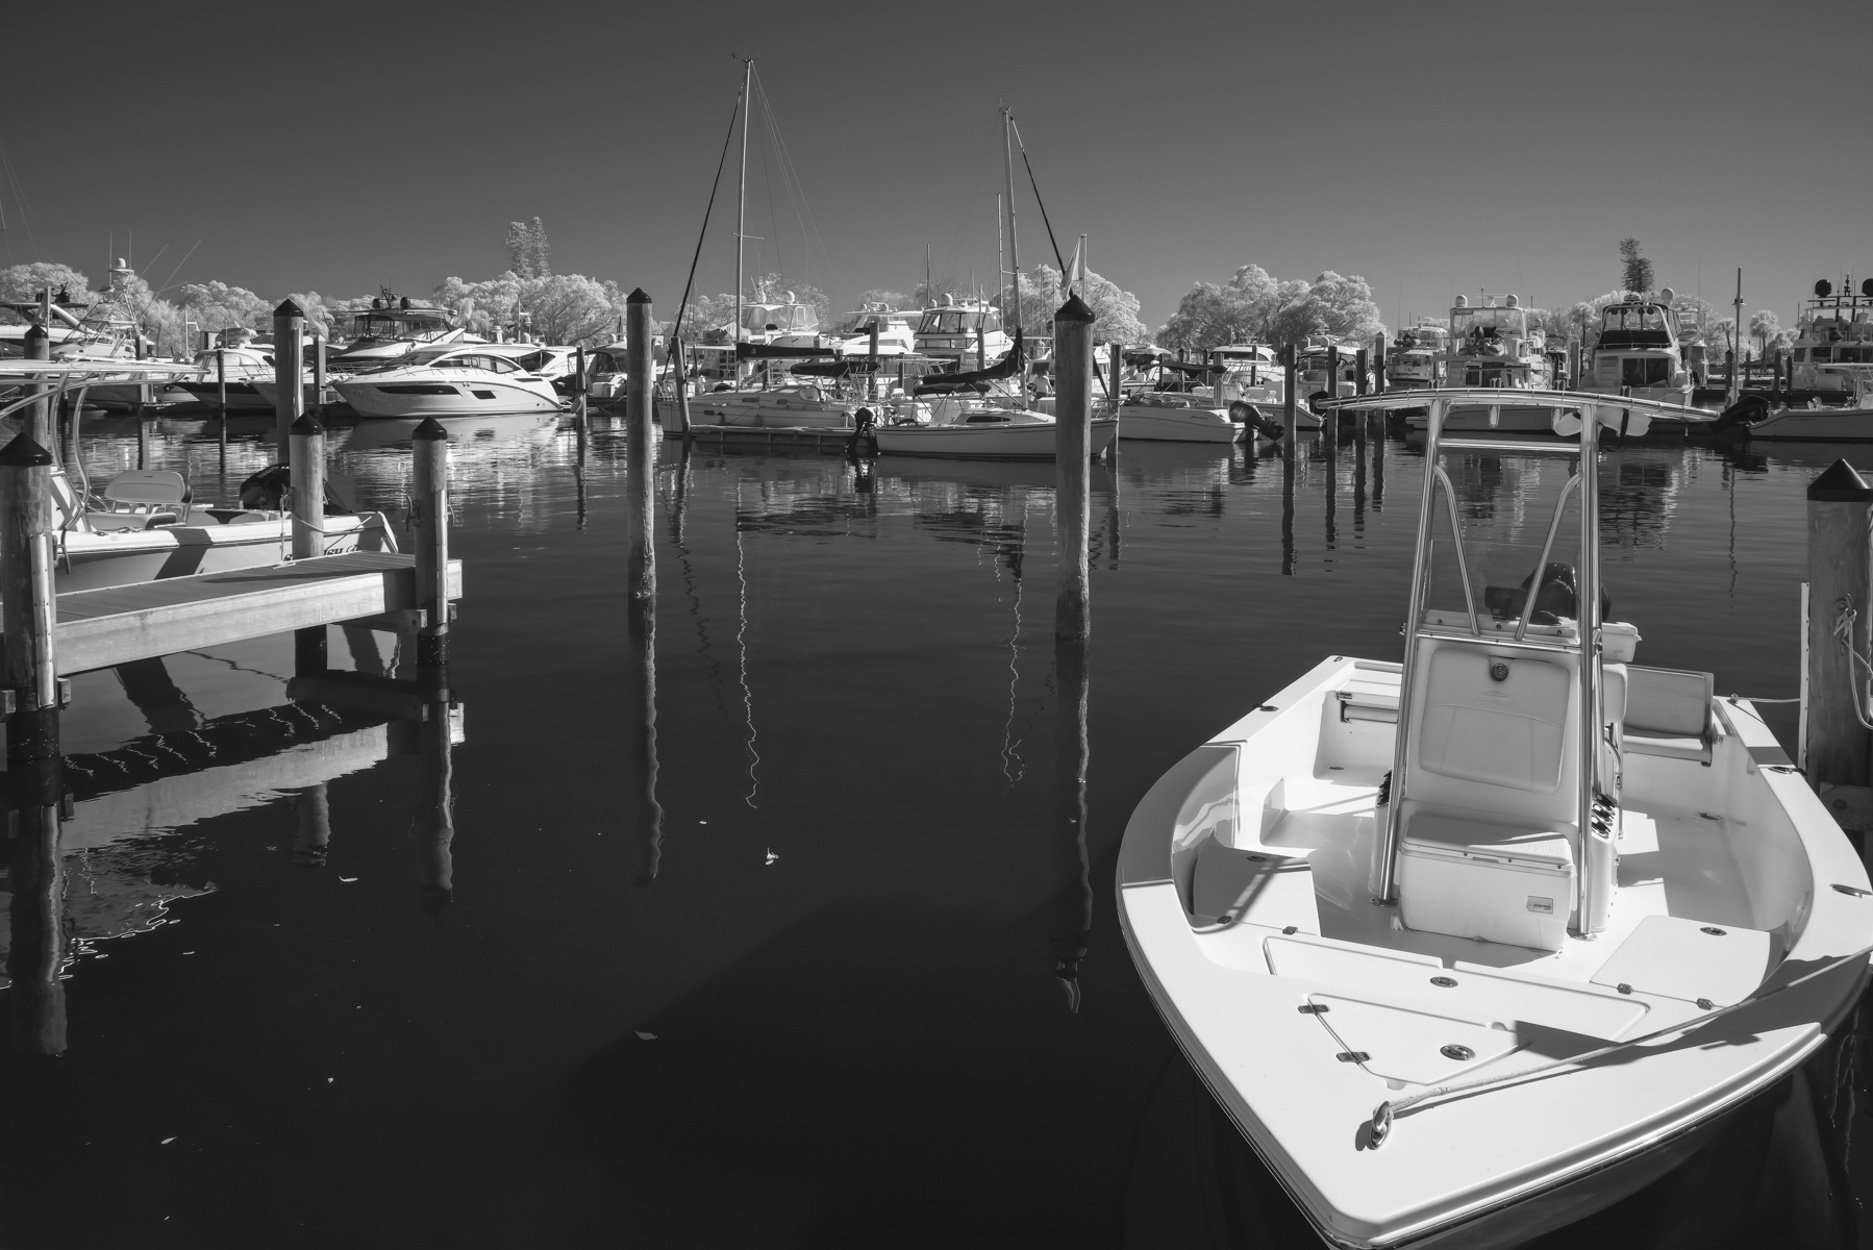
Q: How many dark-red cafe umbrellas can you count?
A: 0